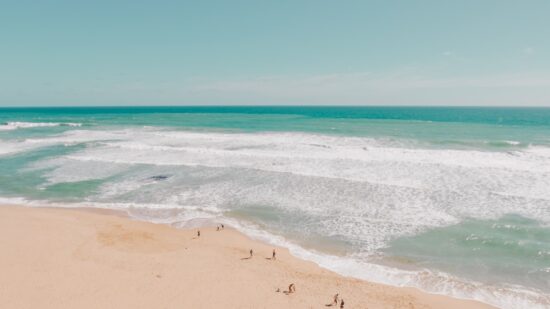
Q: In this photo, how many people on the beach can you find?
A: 8